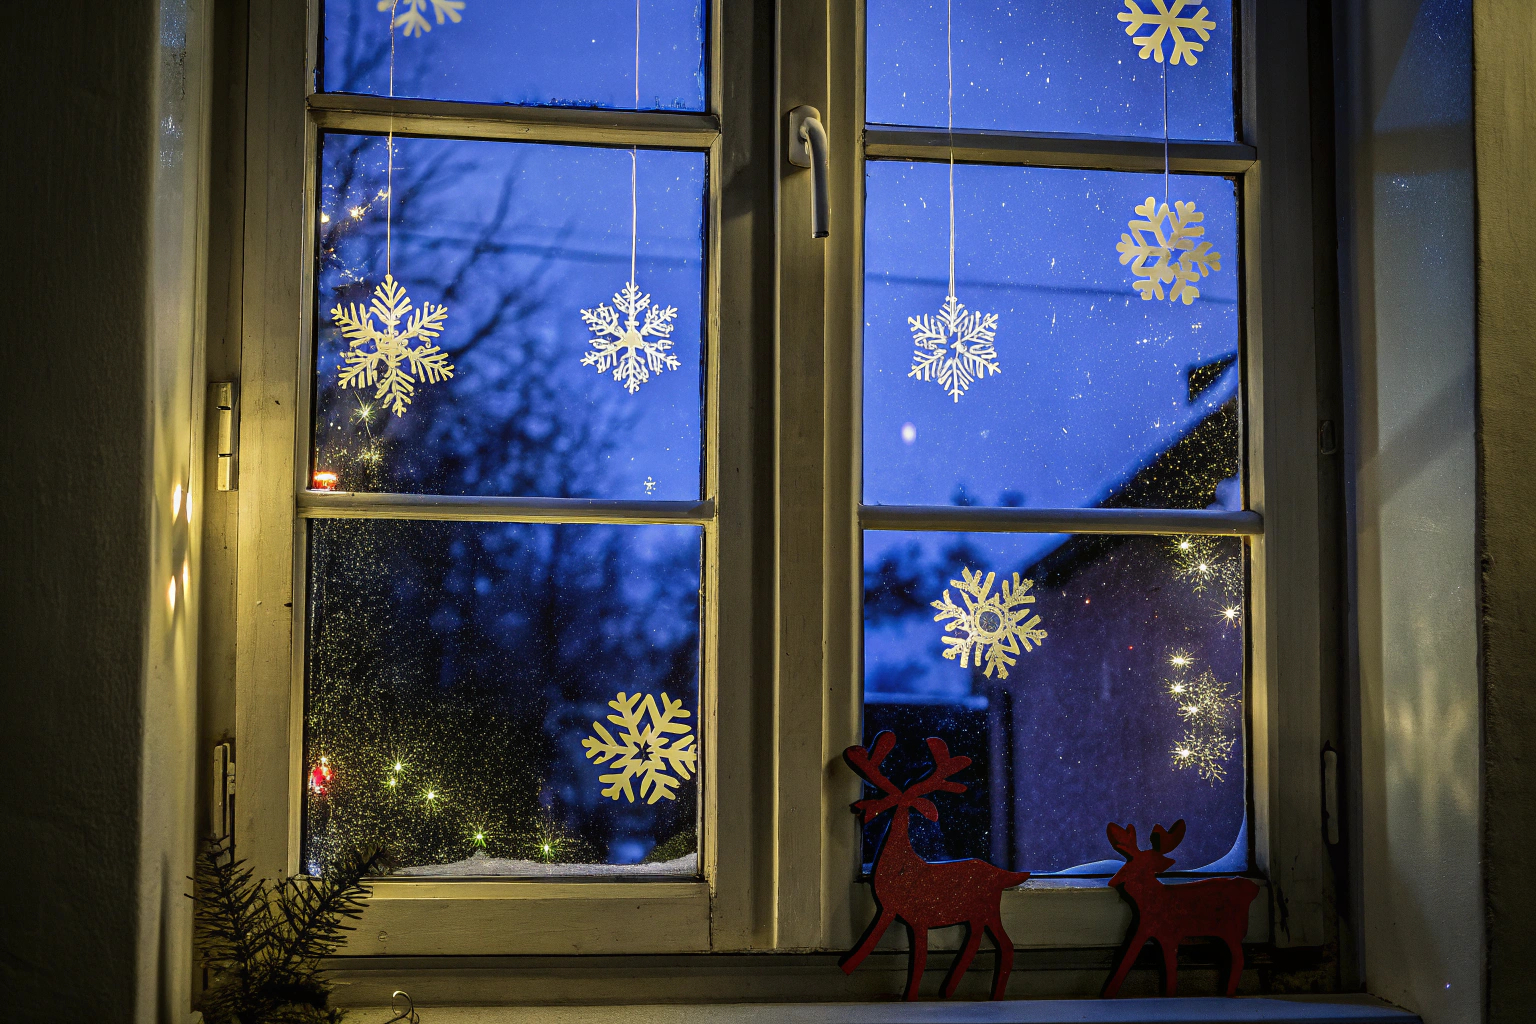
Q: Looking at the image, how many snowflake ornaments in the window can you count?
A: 8